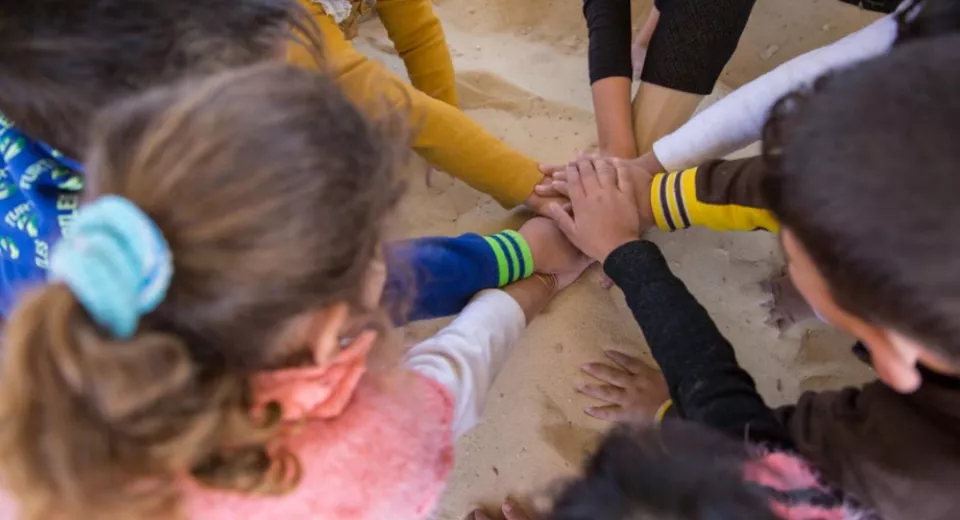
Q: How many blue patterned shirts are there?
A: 1